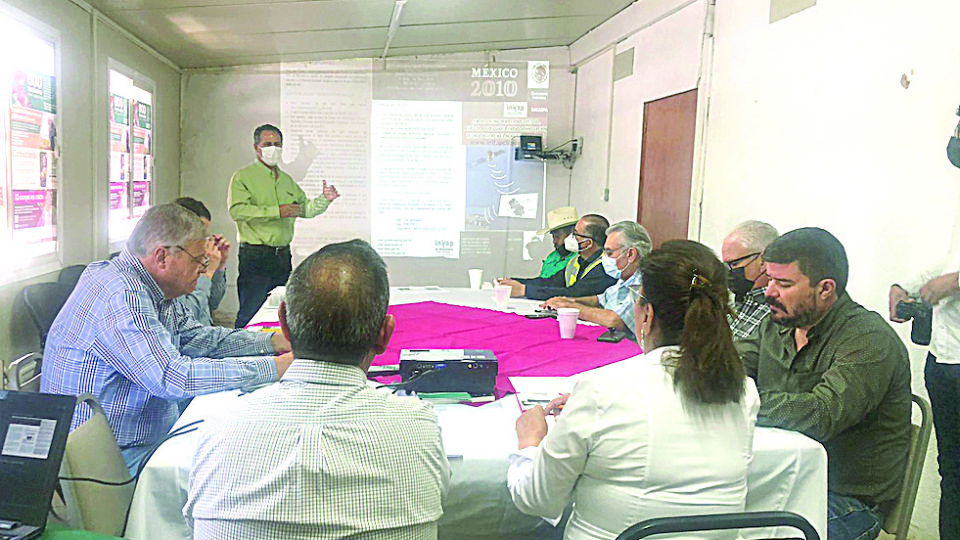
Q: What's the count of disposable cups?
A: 3